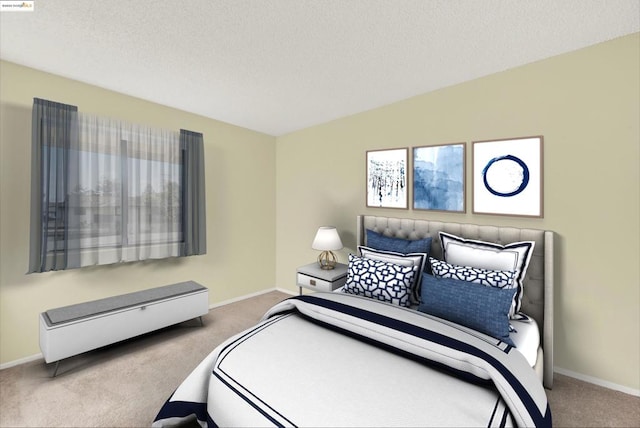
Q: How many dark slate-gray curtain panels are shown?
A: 2